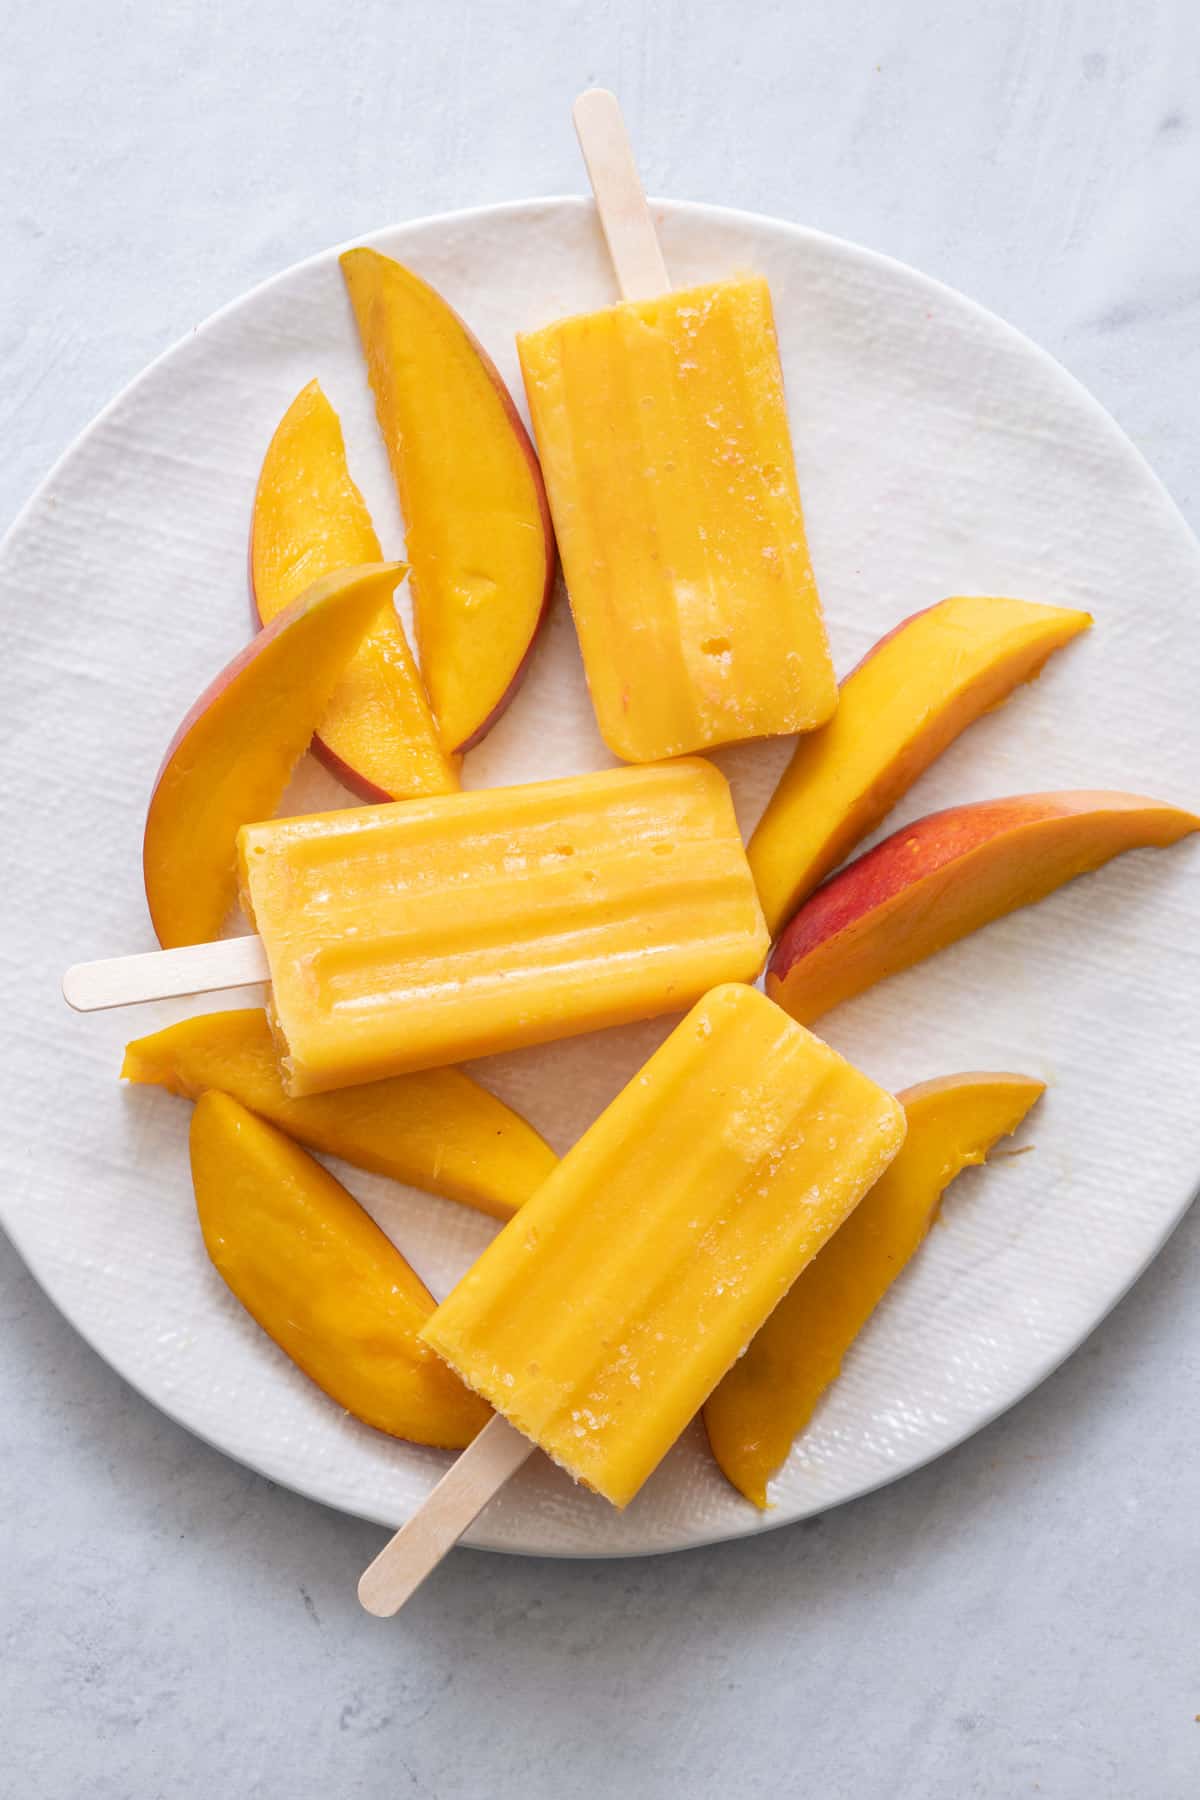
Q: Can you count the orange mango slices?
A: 8